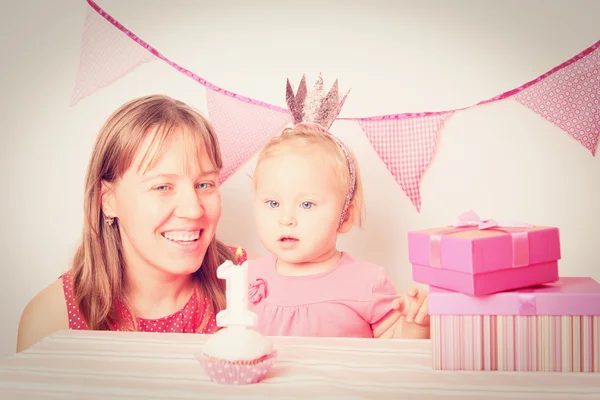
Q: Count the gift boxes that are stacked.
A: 2